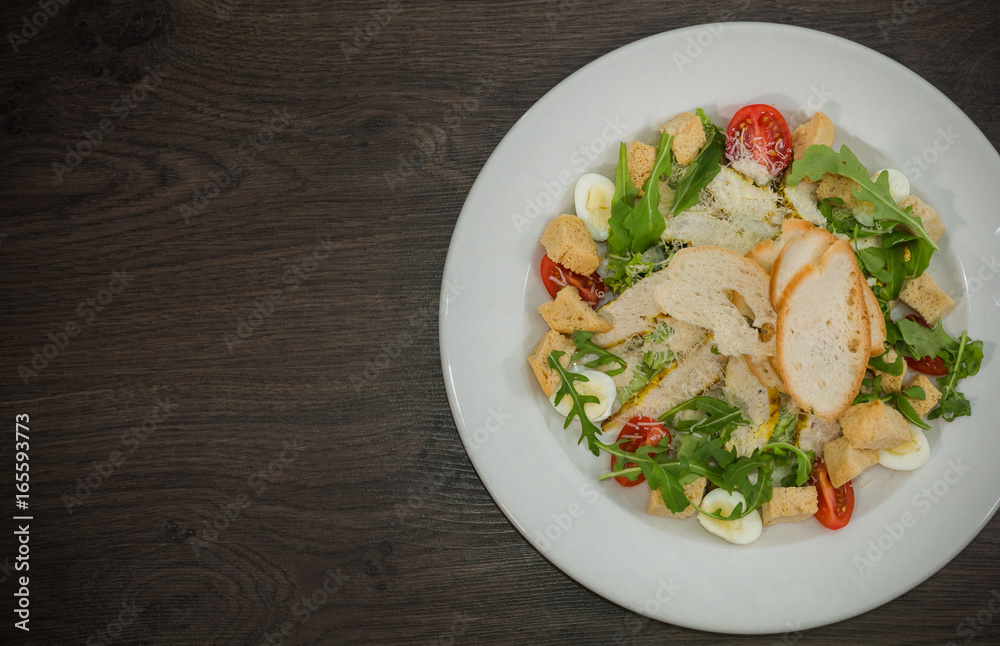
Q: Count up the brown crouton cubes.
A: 15